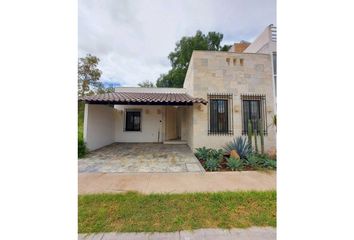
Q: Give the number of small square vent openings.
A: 3